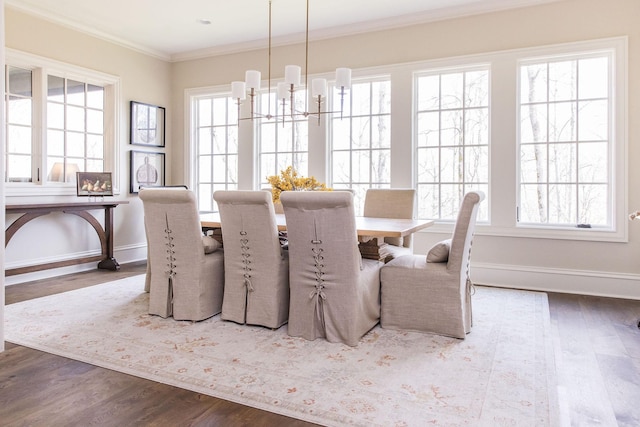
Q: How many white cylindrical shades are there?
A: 6